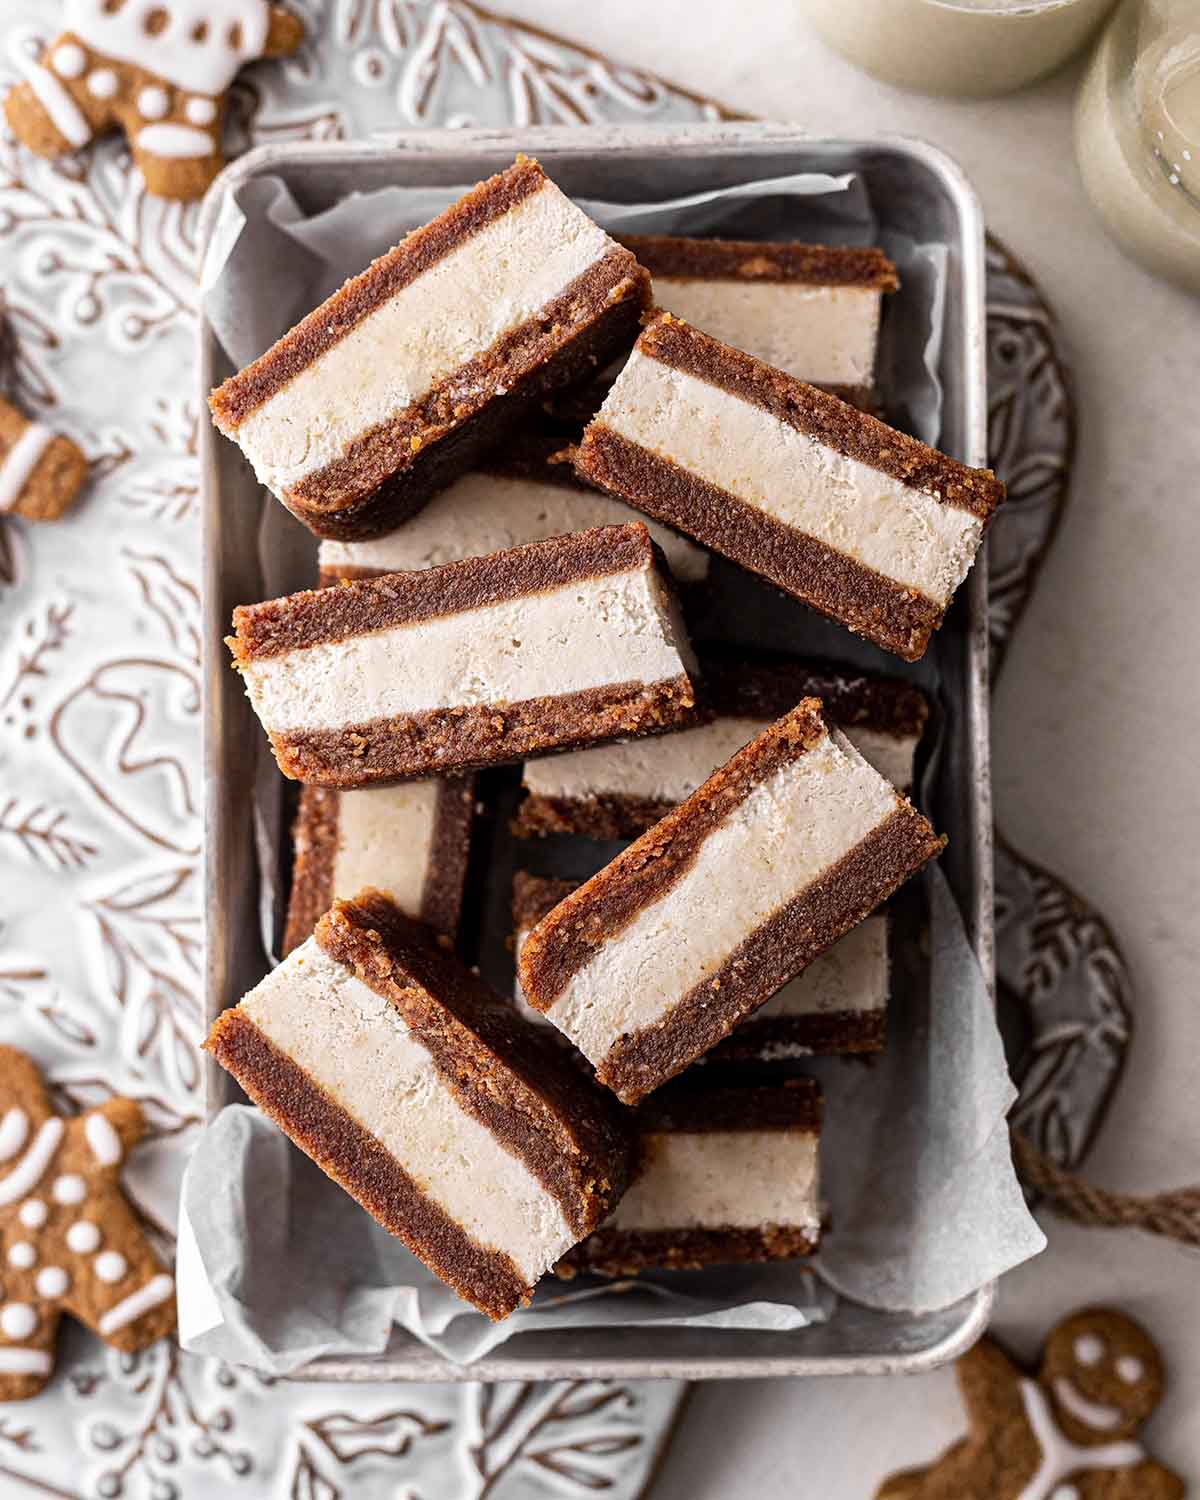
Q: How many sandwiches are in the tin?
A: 11